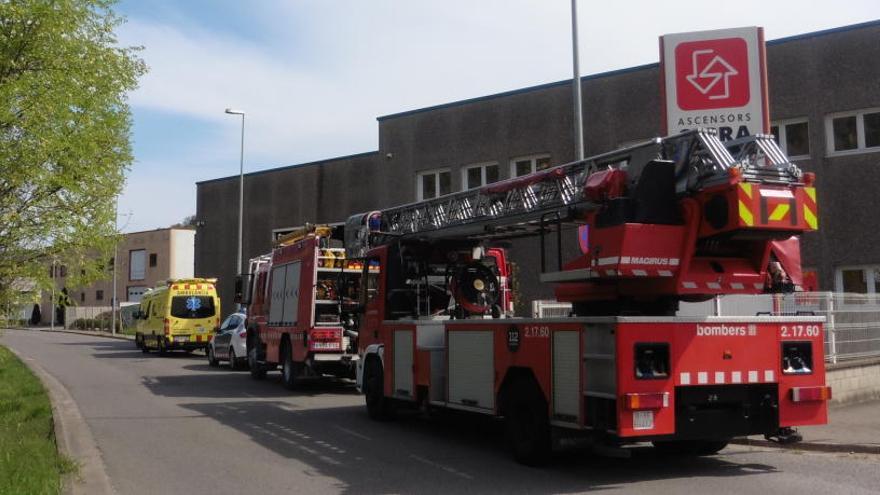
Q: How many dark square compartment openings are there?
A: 2